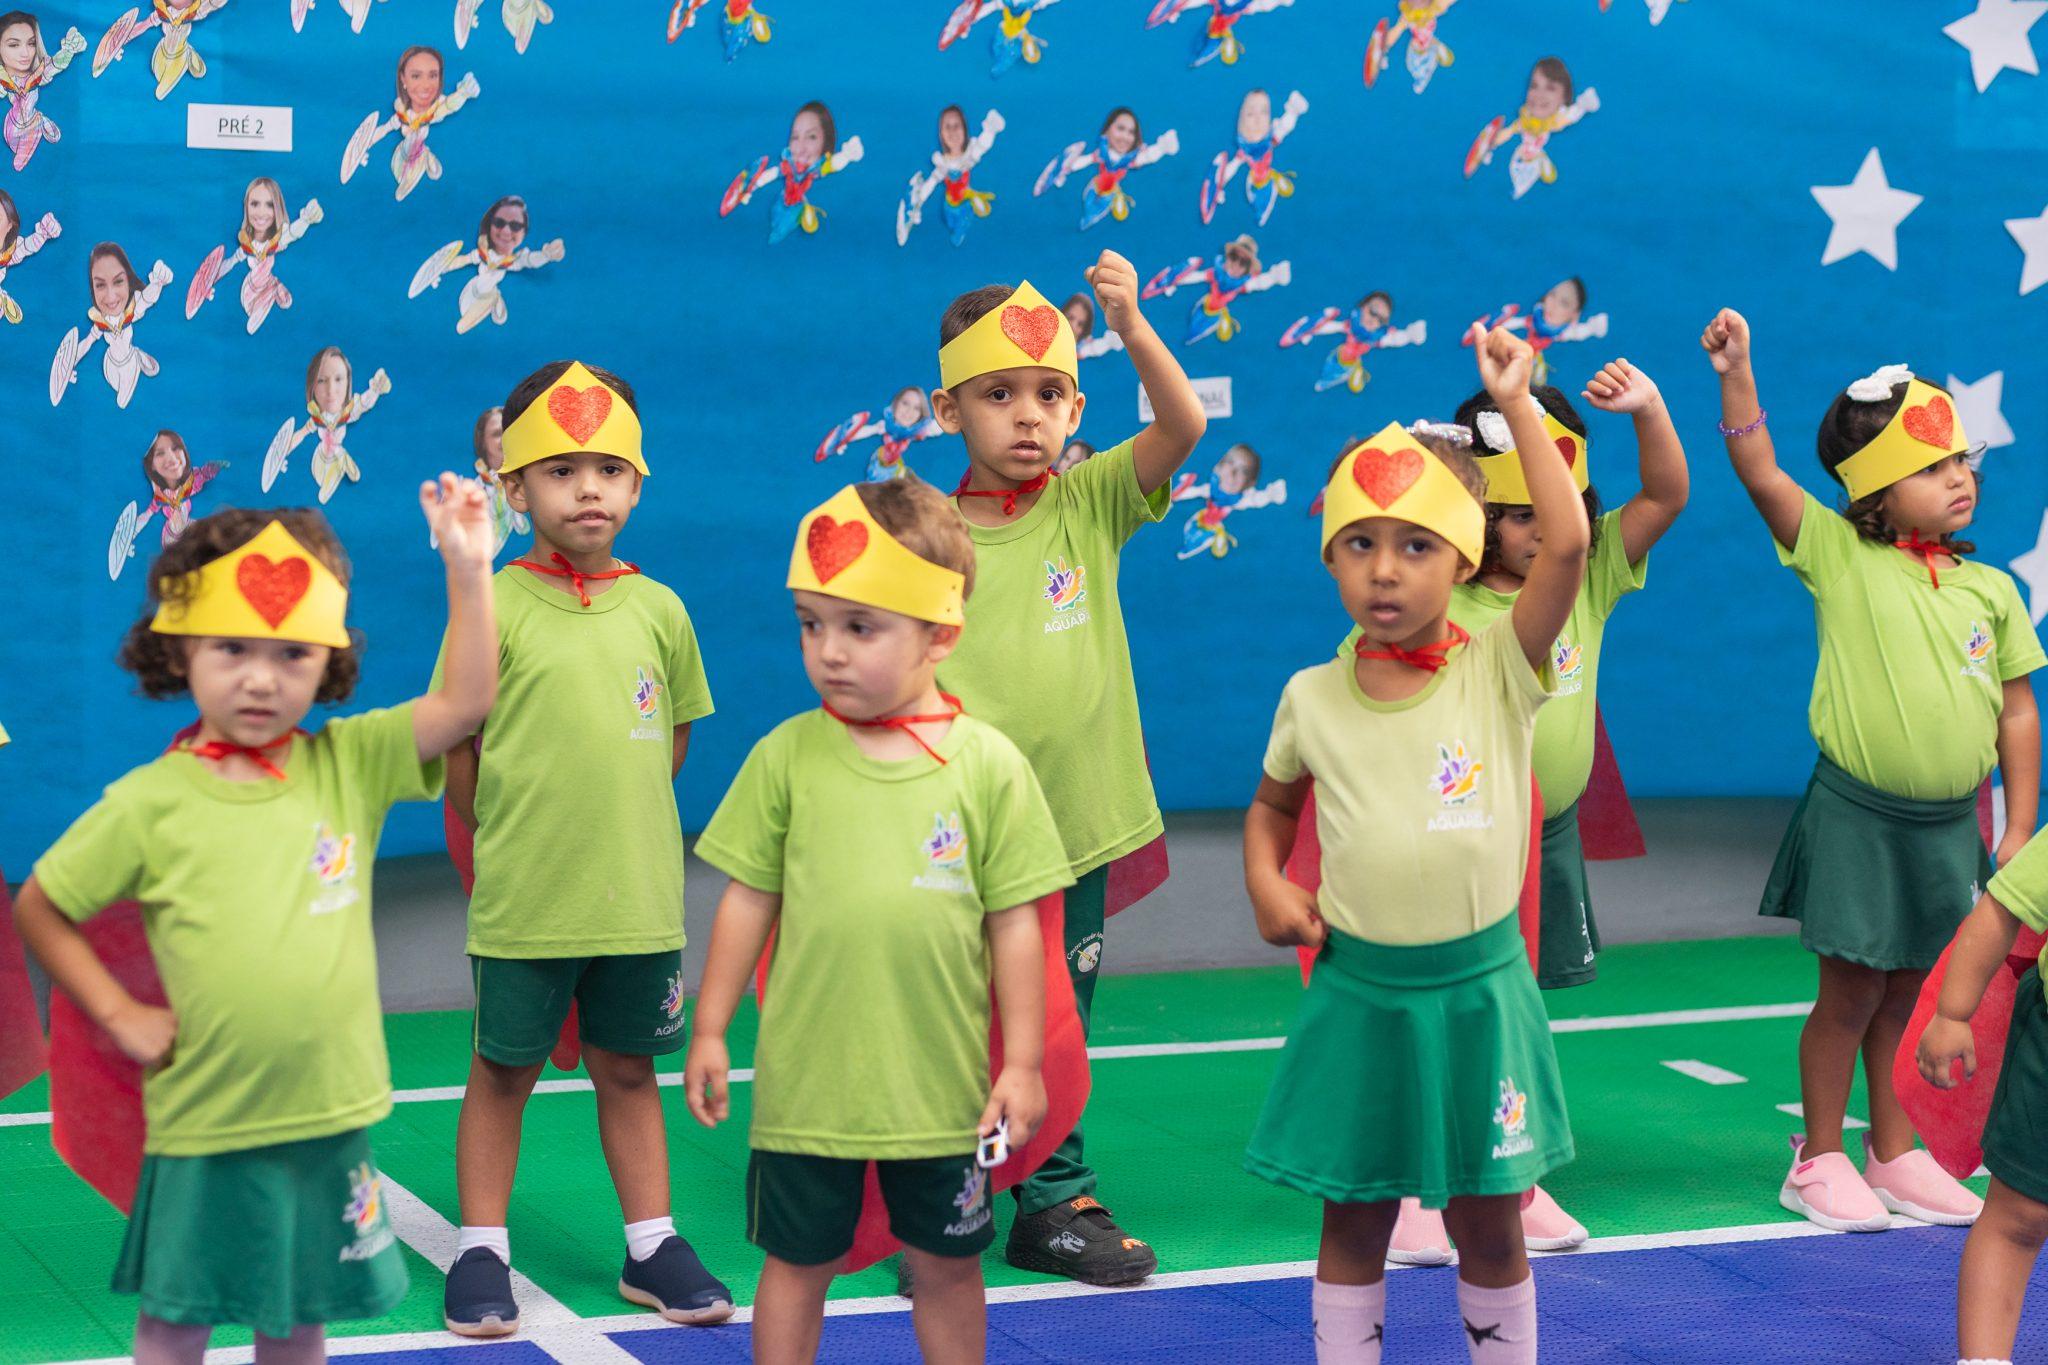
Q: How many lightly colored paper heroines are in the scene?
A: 12